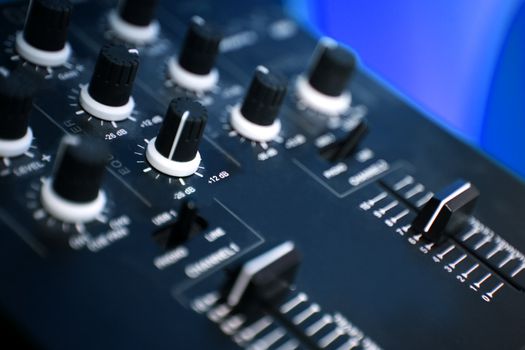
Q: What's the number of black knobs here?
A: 9